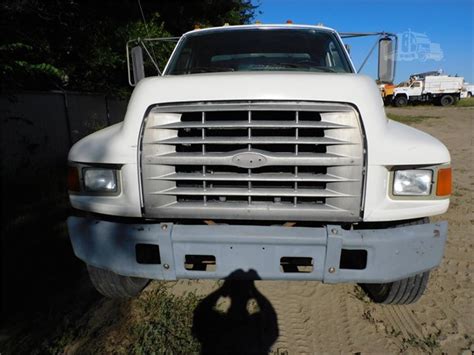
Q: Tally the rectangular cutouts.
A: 4